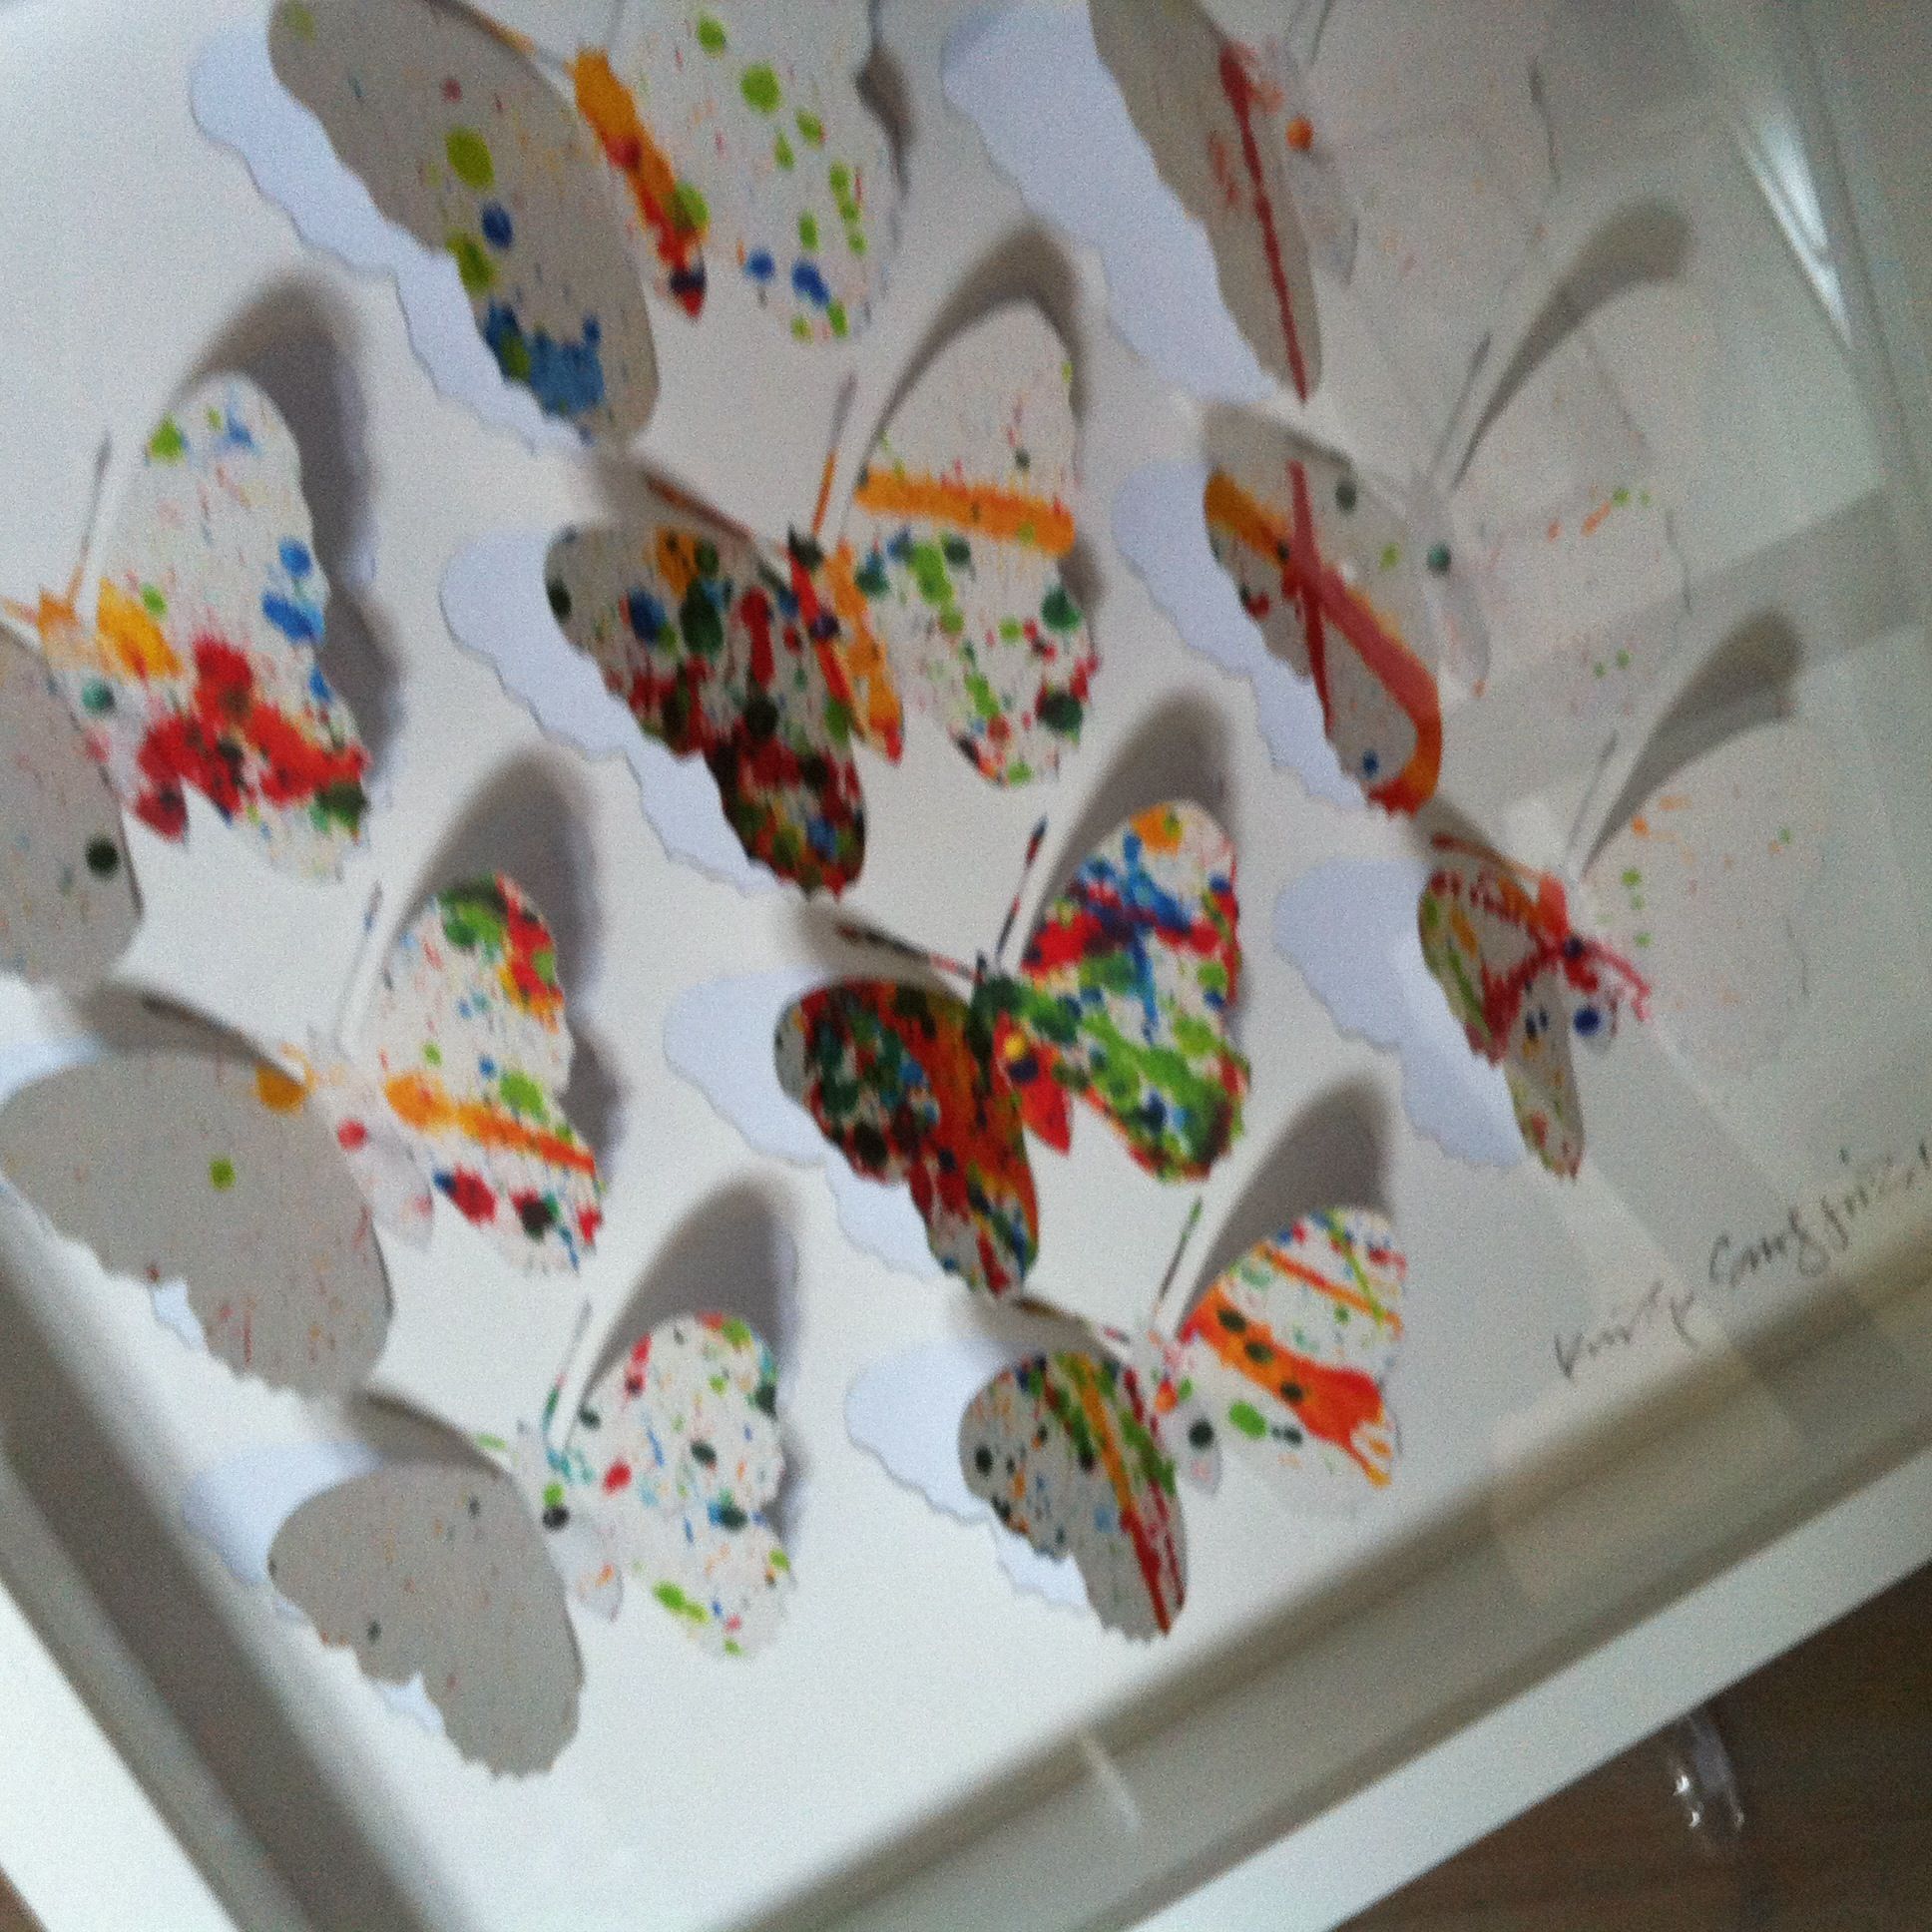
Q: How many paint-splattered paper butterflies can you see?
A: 10